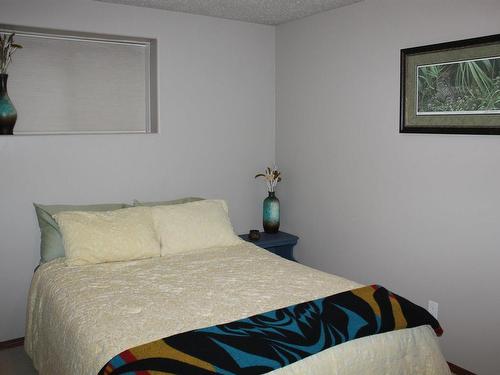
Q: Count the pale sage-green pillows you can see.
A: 2